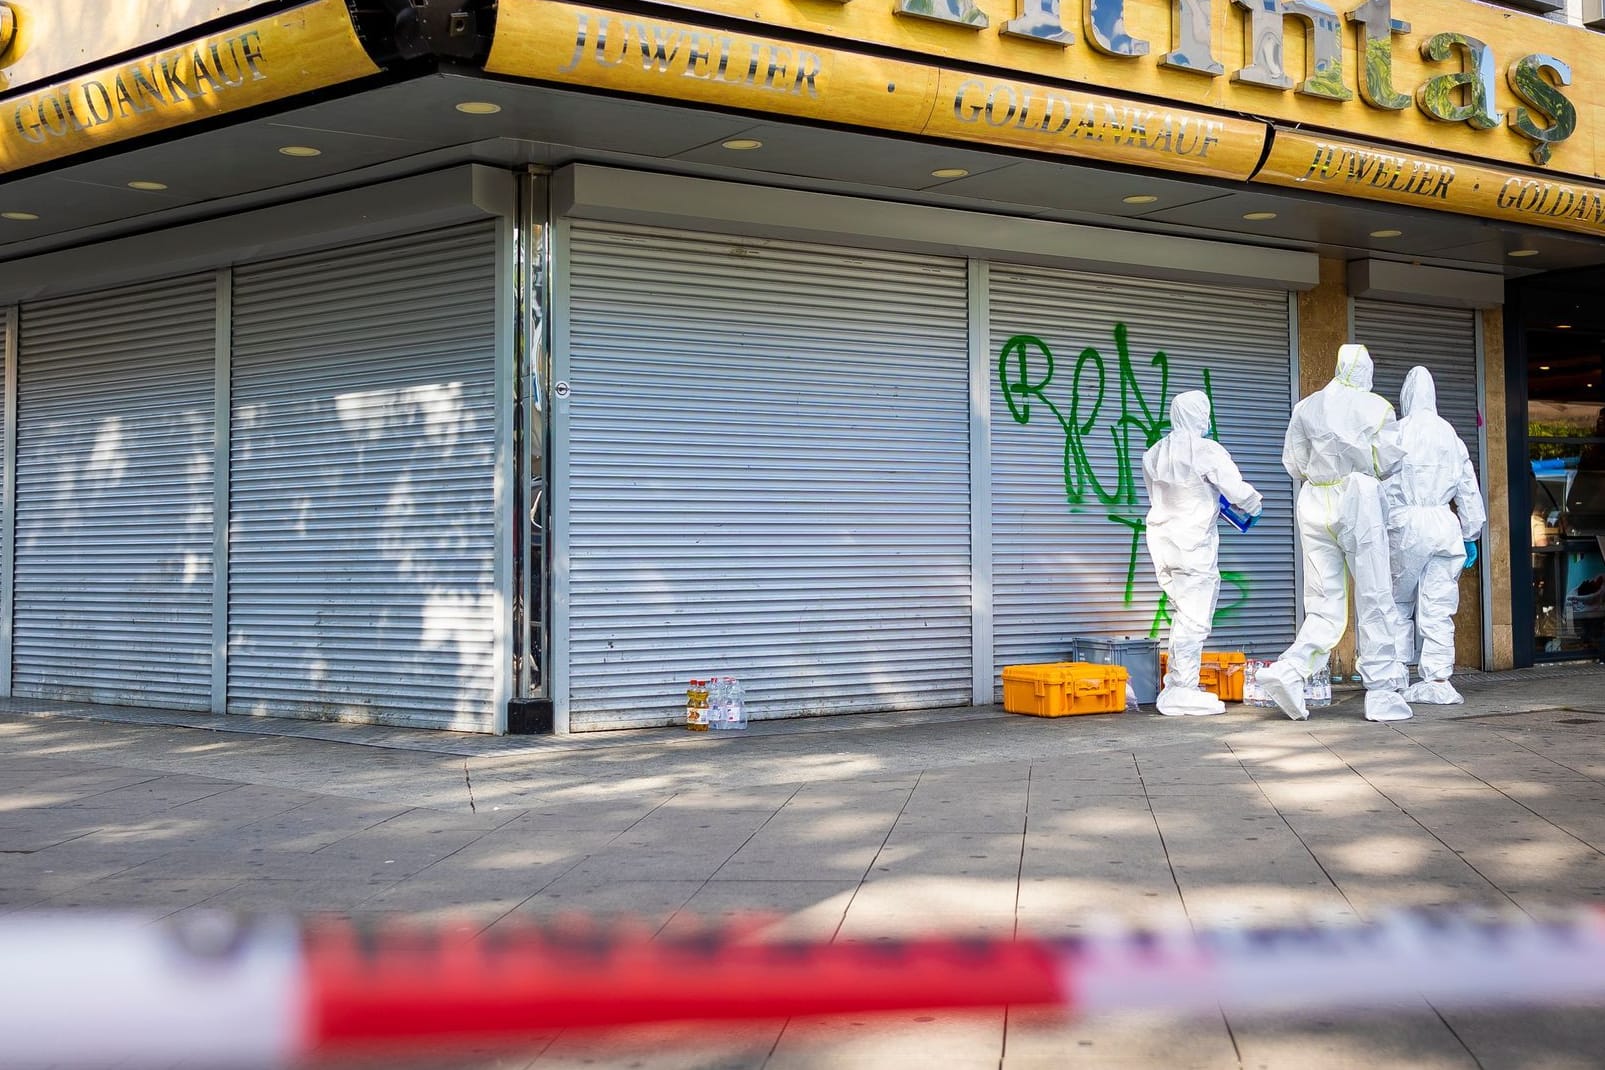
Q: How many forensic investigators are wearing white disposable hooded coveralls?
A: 3